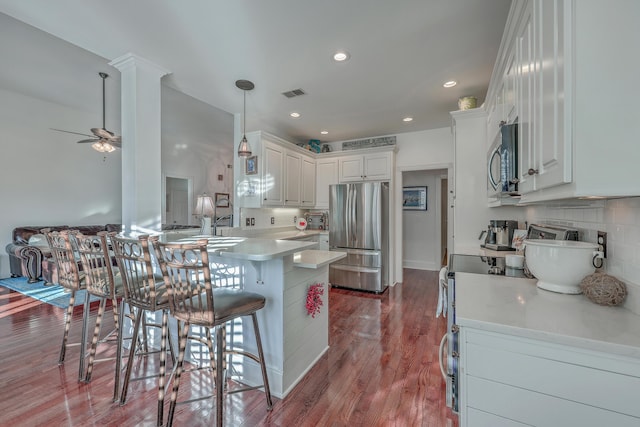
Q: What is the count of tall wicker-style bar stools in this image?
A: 4